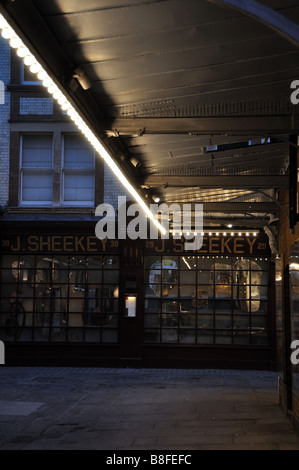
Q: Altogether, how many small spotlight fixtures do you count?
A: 3